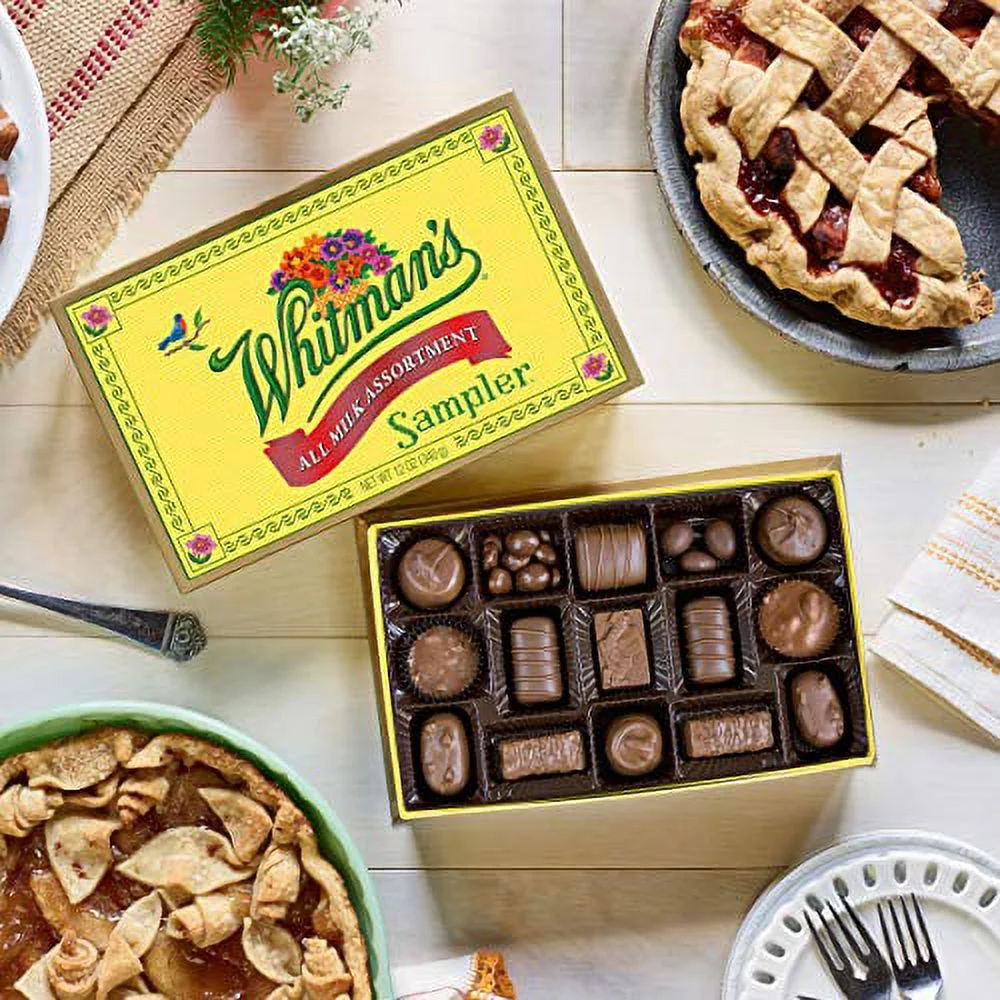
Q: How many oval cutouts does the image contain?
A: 10